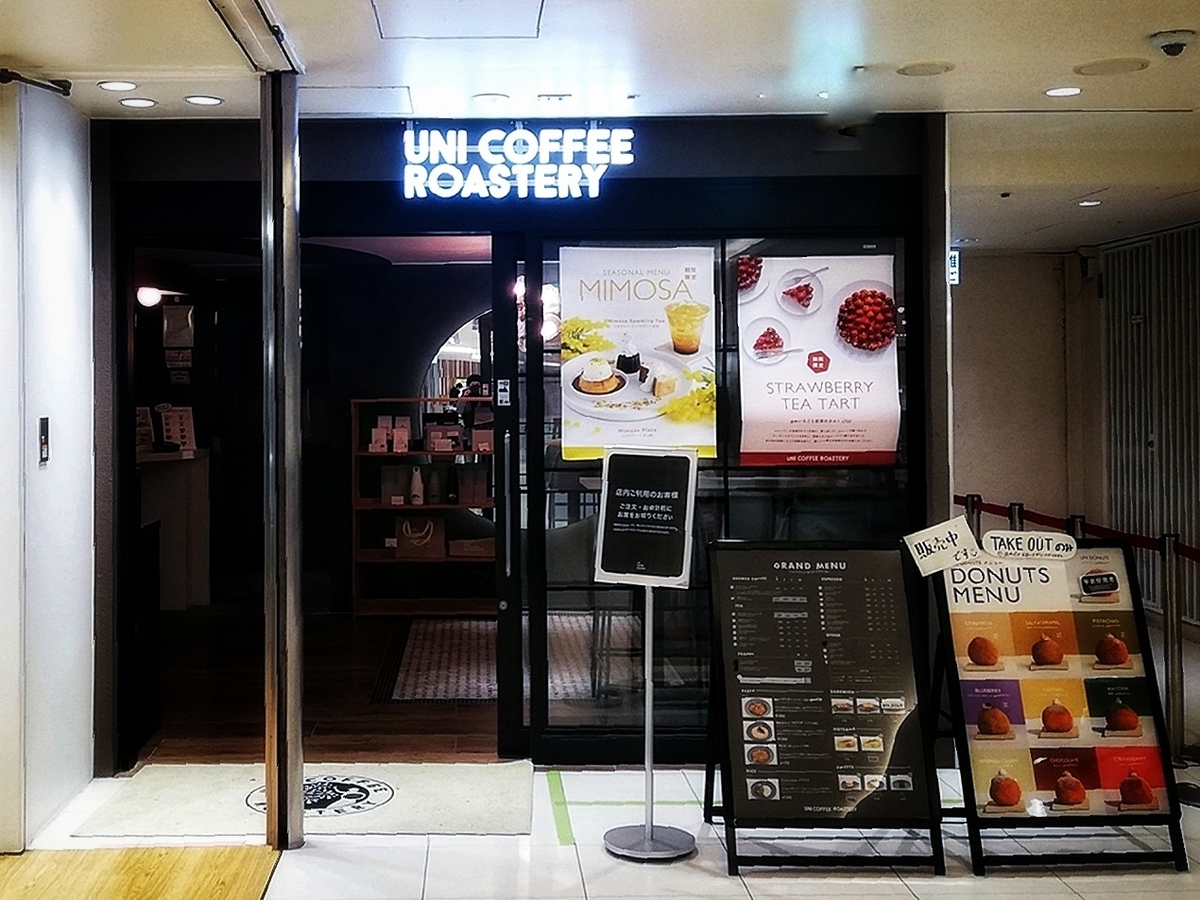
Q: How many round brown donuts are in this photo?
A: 9